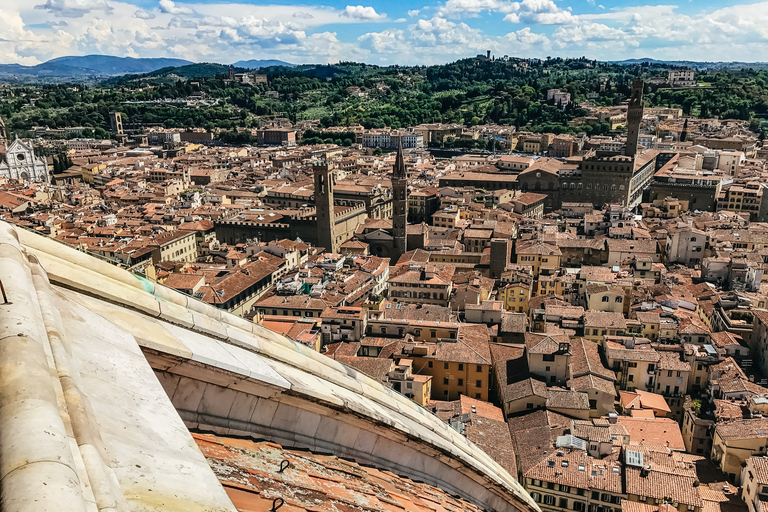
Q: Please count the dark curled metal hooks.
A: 2